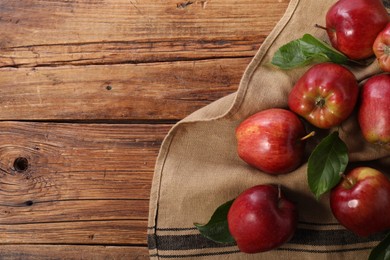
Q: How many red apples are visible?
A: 7